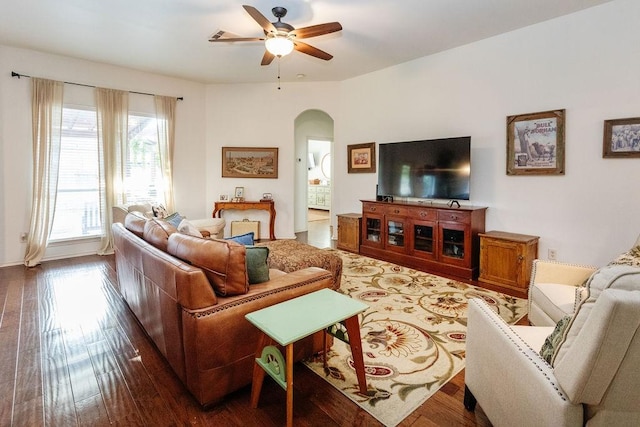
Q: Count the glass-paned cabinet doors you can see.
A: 4